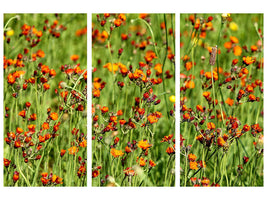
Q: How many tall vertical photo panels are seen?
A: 3